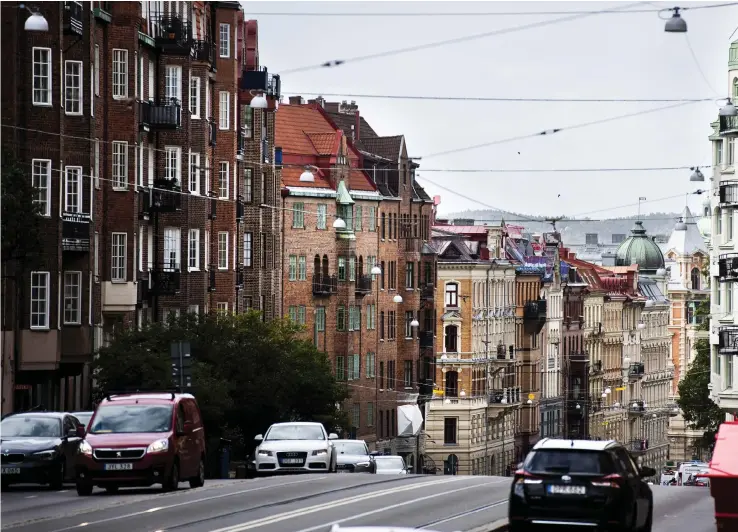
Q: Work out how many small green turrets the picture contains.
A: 1